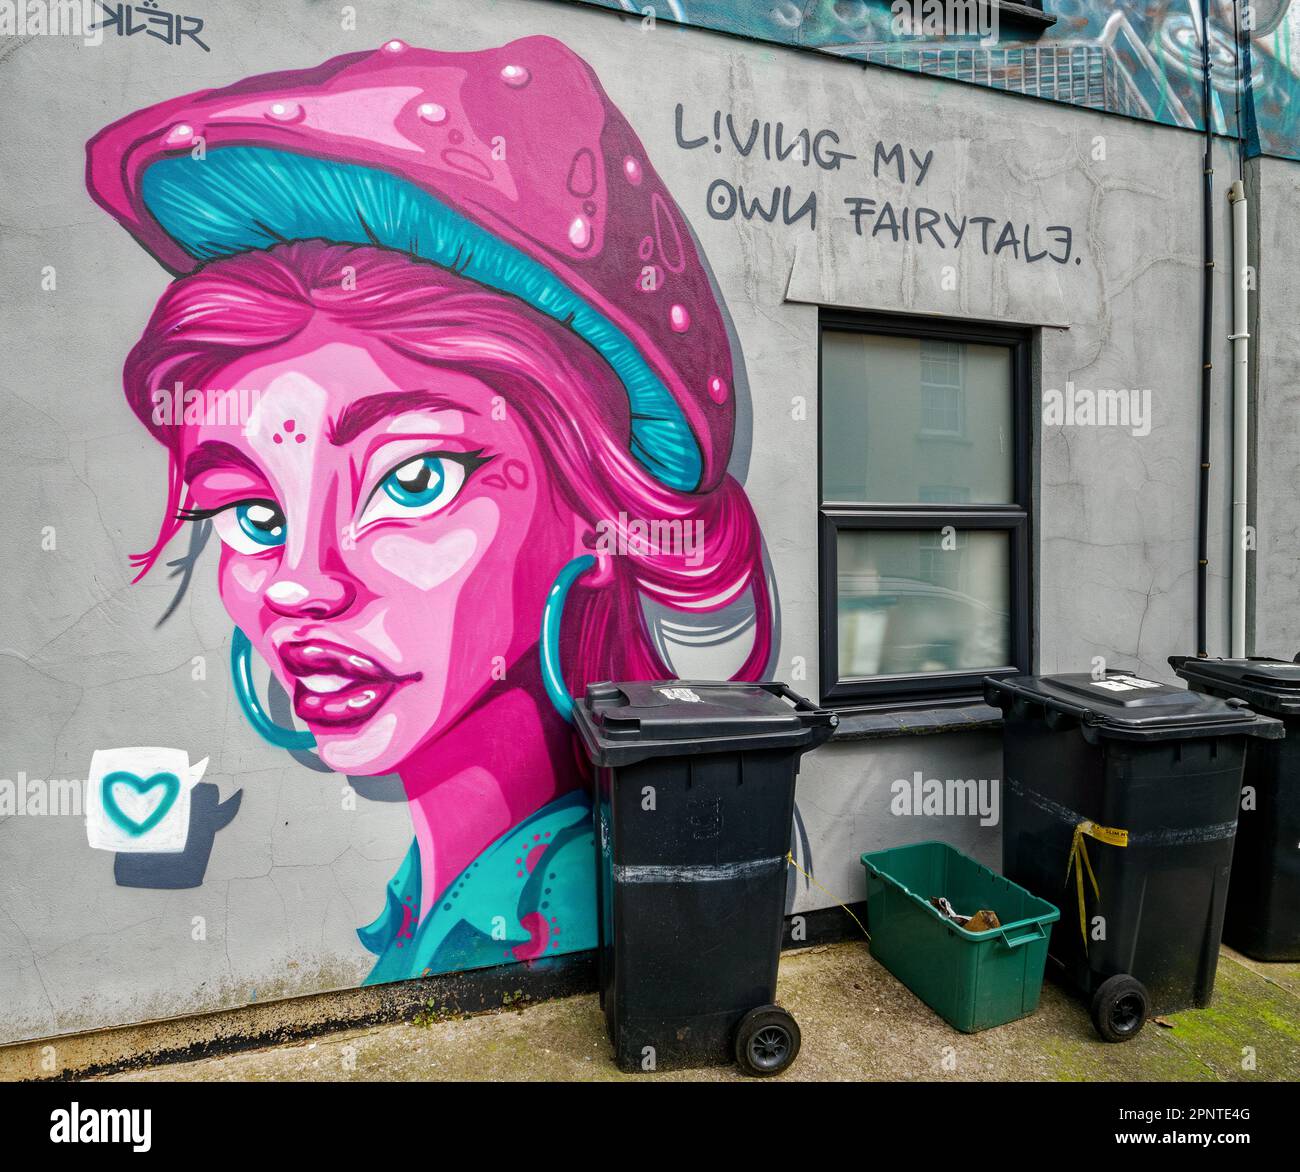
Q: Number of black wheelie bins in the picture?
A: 3